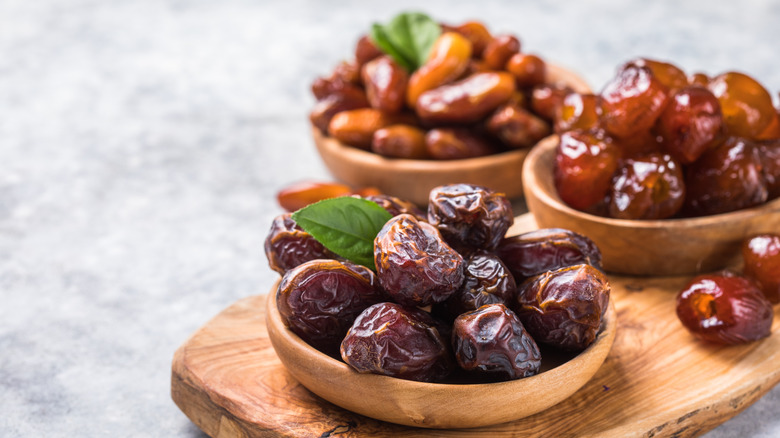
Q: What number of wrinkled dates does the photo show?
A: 10